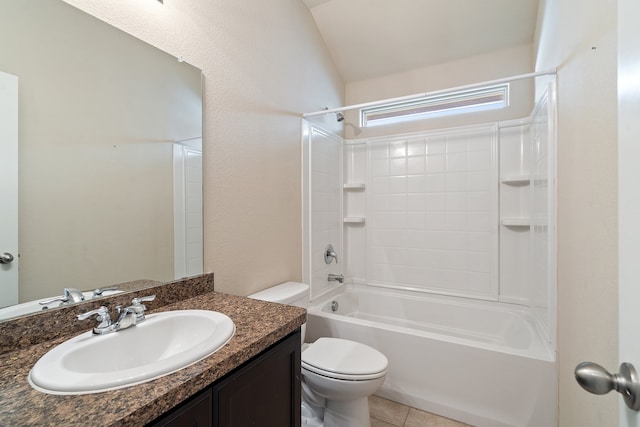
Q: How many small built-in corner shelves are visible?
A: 4